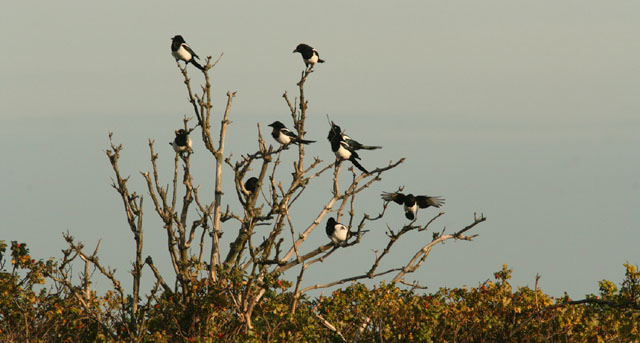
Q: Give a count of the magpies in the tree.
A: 9